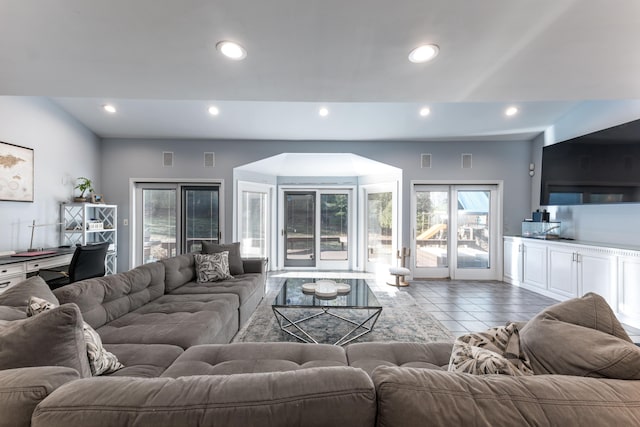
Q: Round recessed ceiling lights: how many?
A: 7